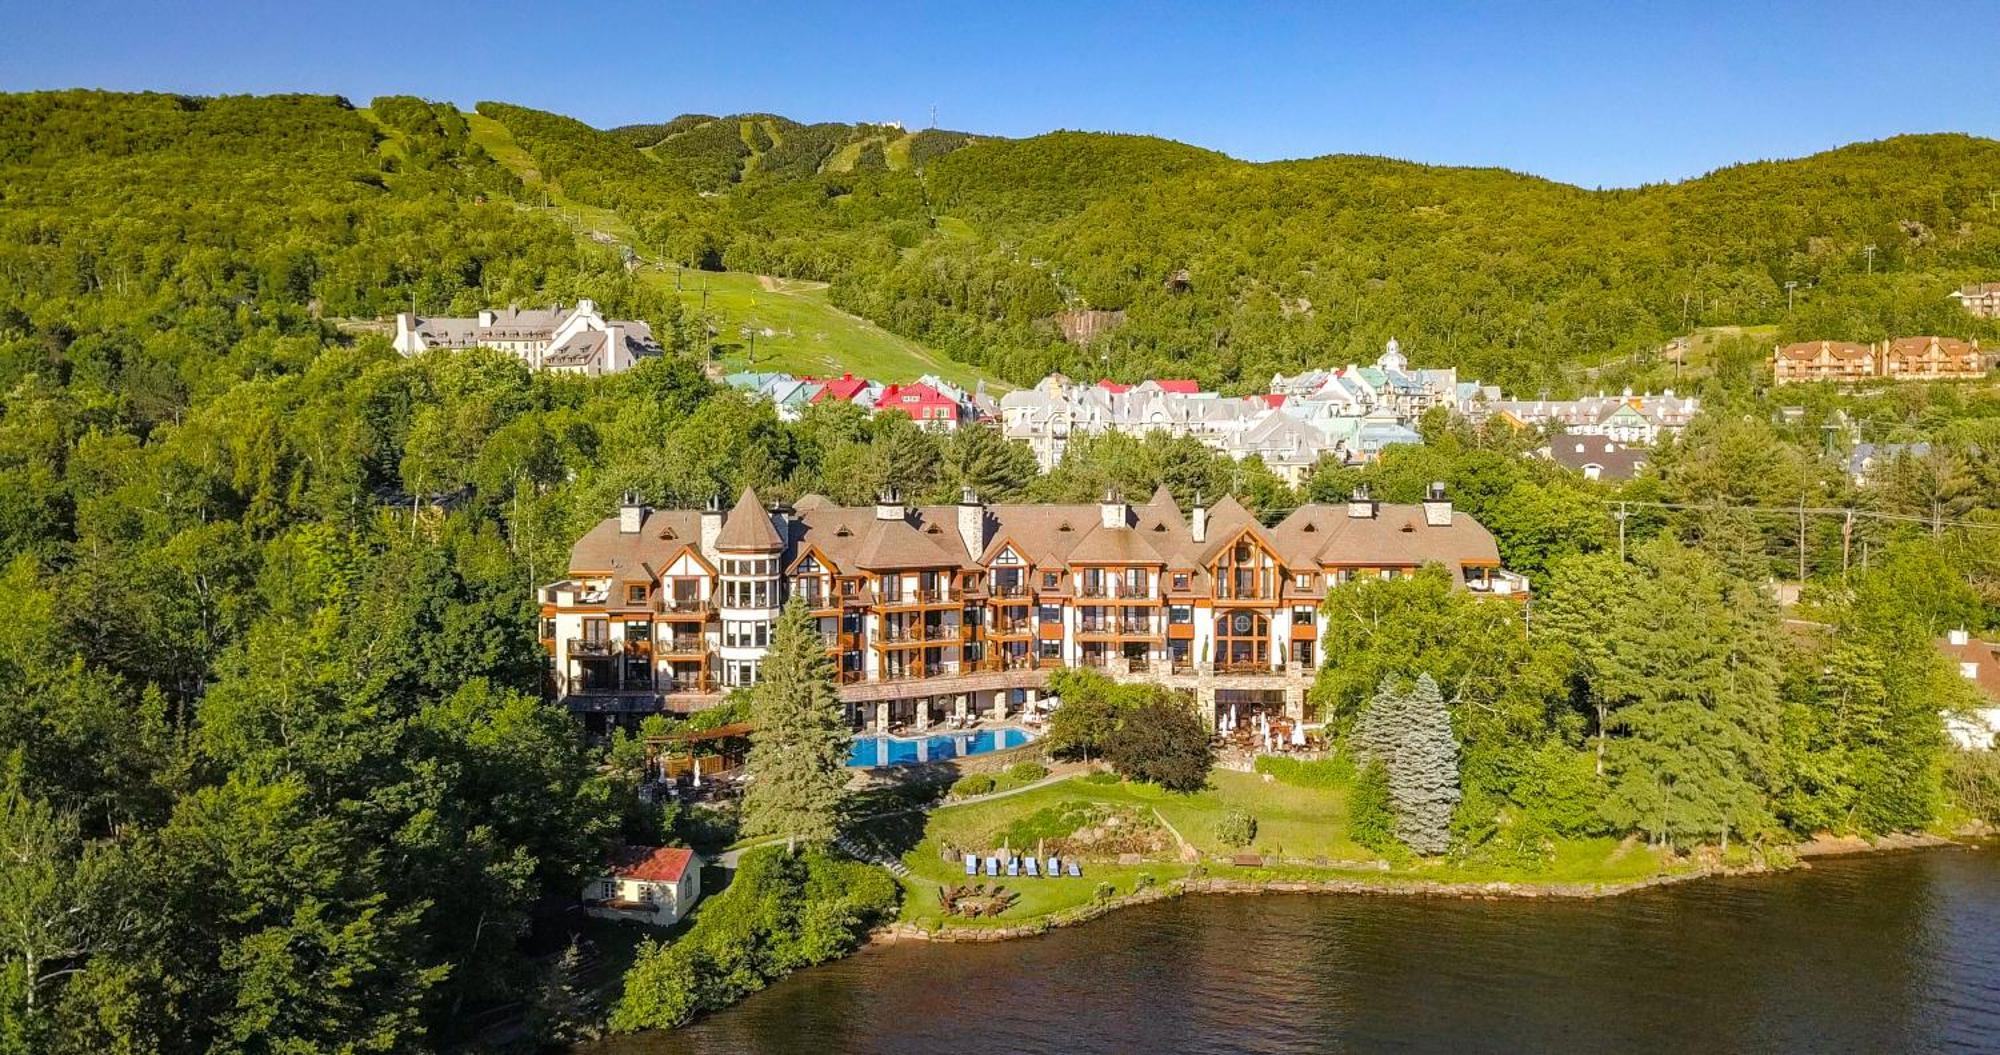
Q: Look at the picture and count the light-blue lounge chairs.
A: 6